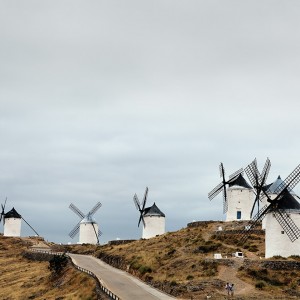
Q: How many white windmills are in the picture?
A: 6